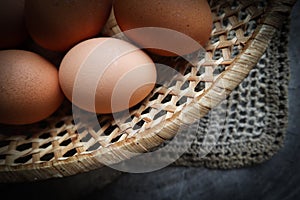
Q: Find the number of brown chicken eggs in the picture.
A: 5